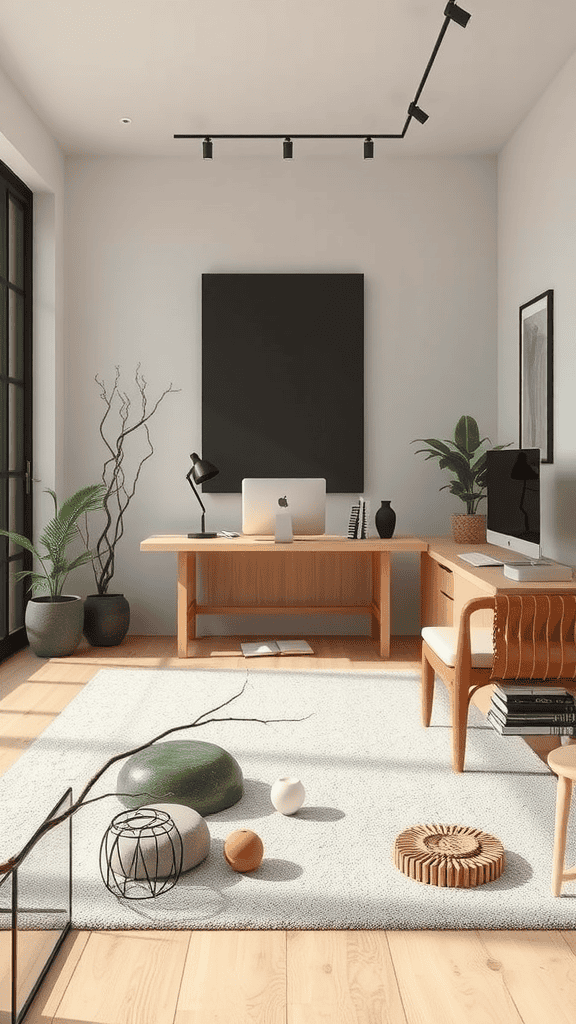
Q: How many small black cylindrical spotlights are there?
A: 5